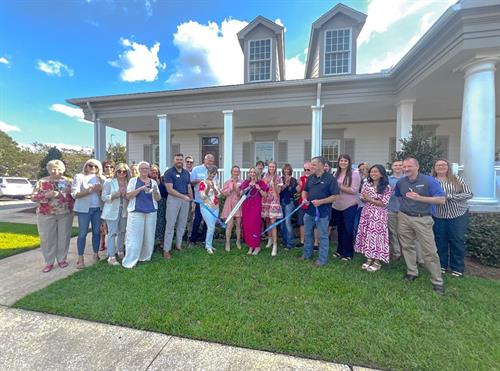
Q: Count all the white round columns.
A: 1